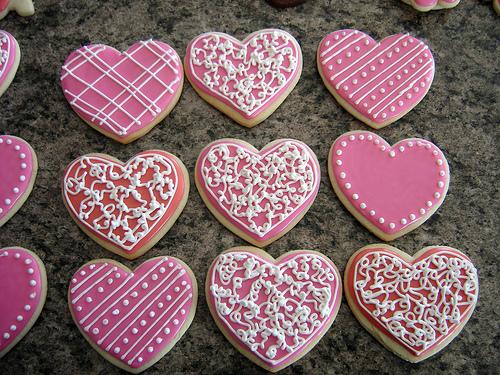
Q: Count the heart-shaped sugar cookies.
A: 12